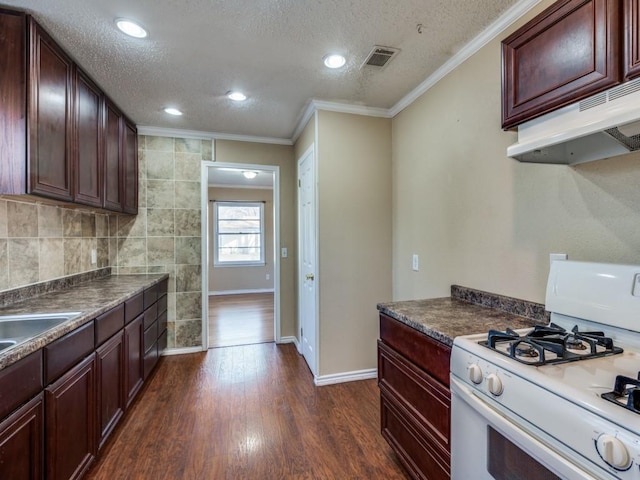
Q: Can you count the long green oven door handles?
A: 0